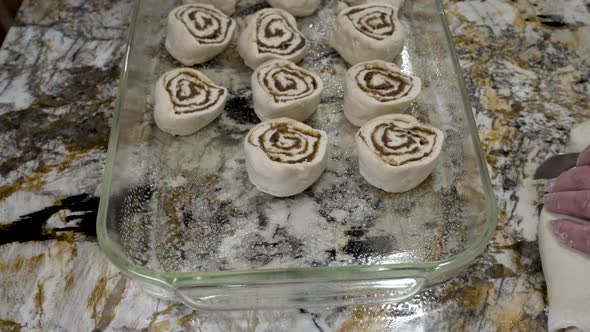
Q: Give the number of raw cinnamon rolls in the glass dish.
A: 11